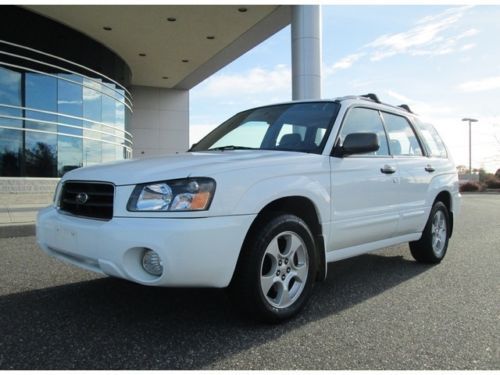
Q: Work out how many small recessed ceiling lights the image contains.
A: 7